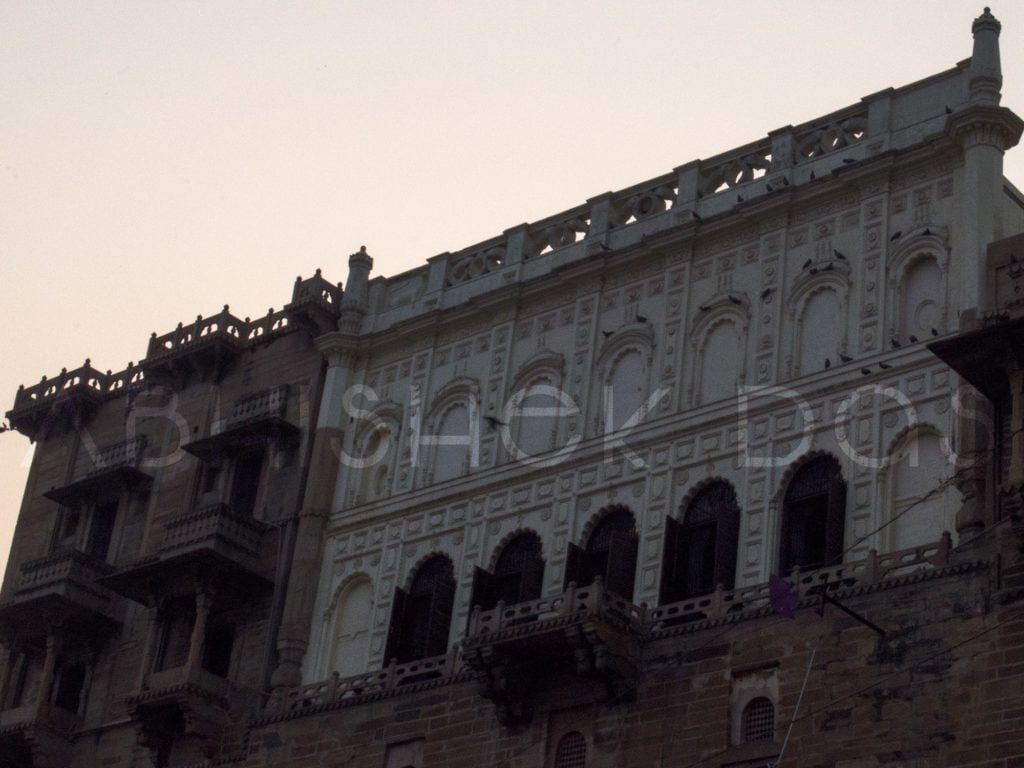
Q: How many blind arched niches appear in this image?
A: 9